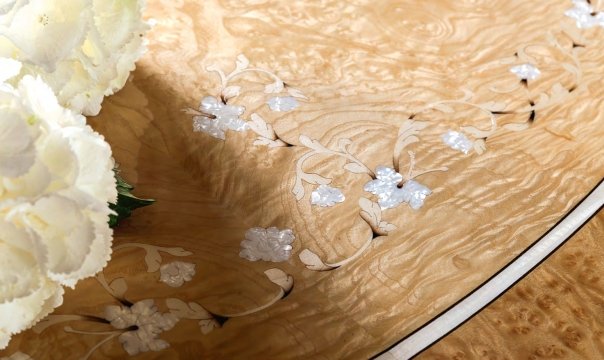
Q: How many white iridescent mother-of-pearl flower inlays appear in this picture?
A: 10